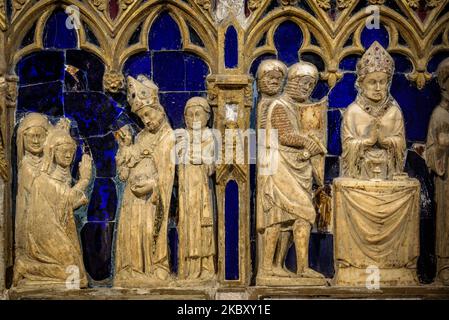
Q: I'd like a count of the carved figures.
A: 8